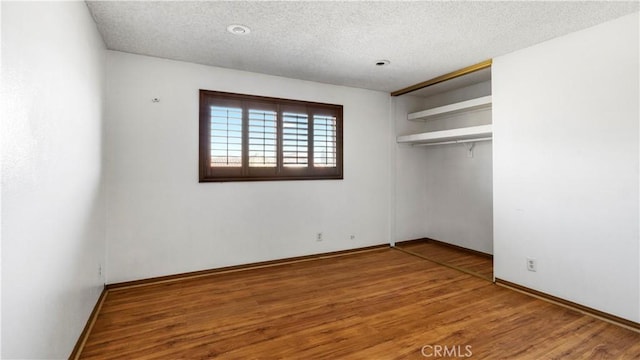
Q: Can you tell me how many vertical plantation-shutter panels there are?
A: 4